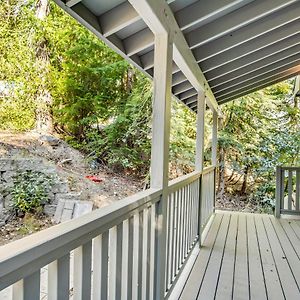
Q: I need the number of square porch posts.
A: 3